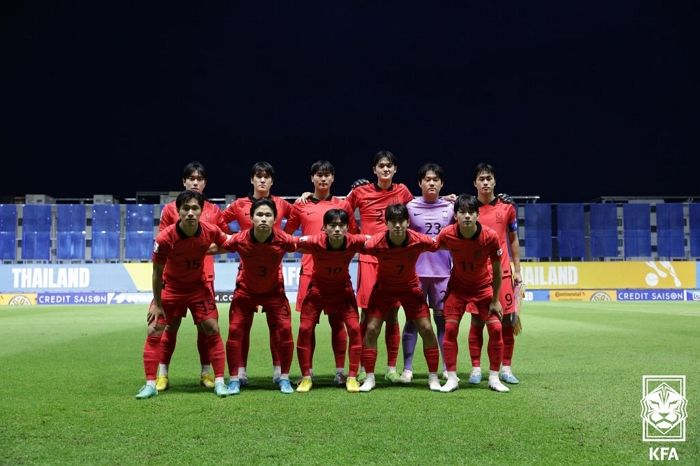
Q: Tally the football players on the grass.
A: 11